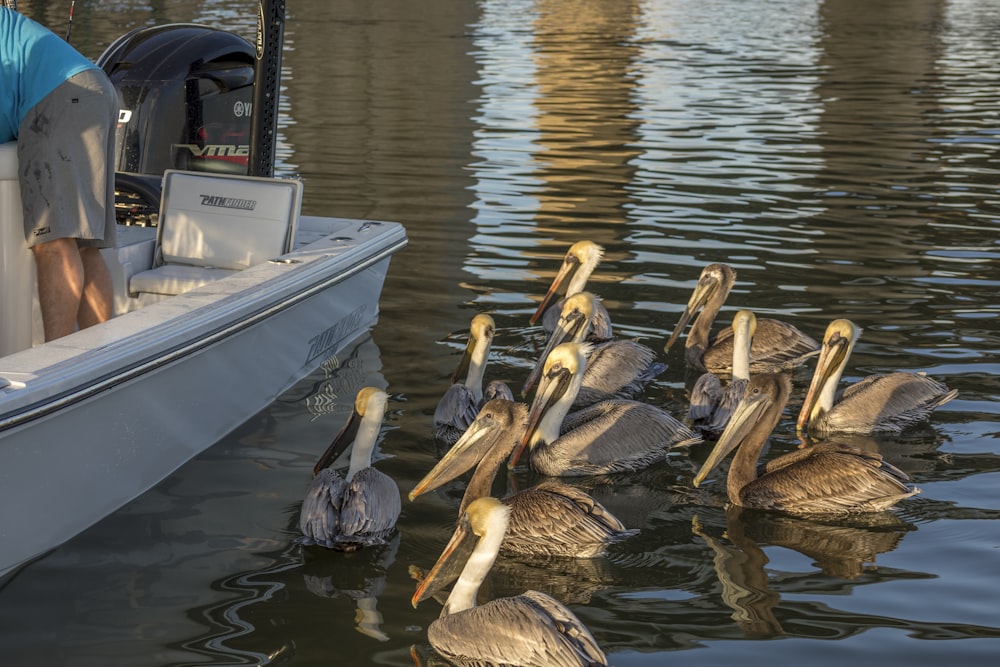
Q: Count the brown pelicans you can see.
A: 11